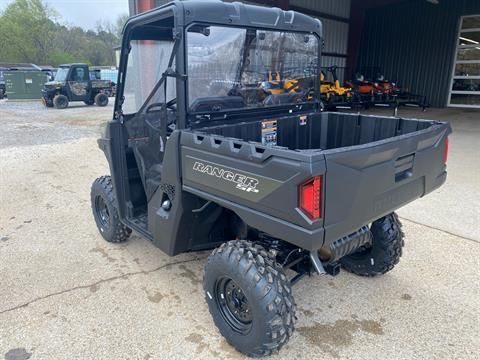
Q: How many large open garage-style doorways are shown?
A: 1